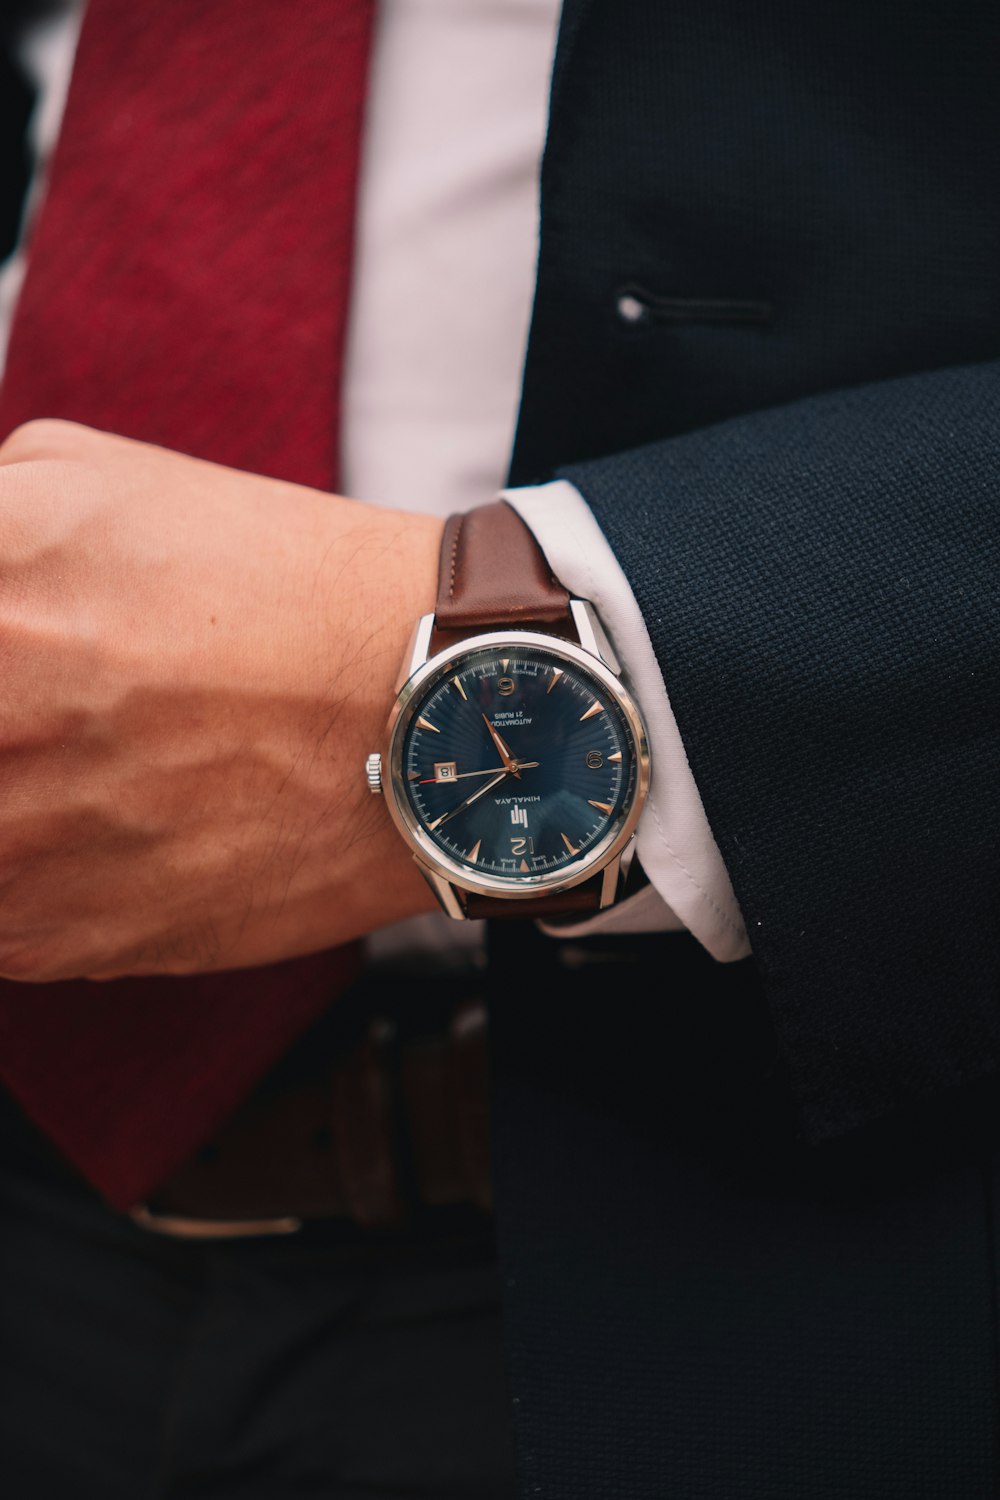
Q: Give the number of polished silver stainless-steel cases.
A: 1